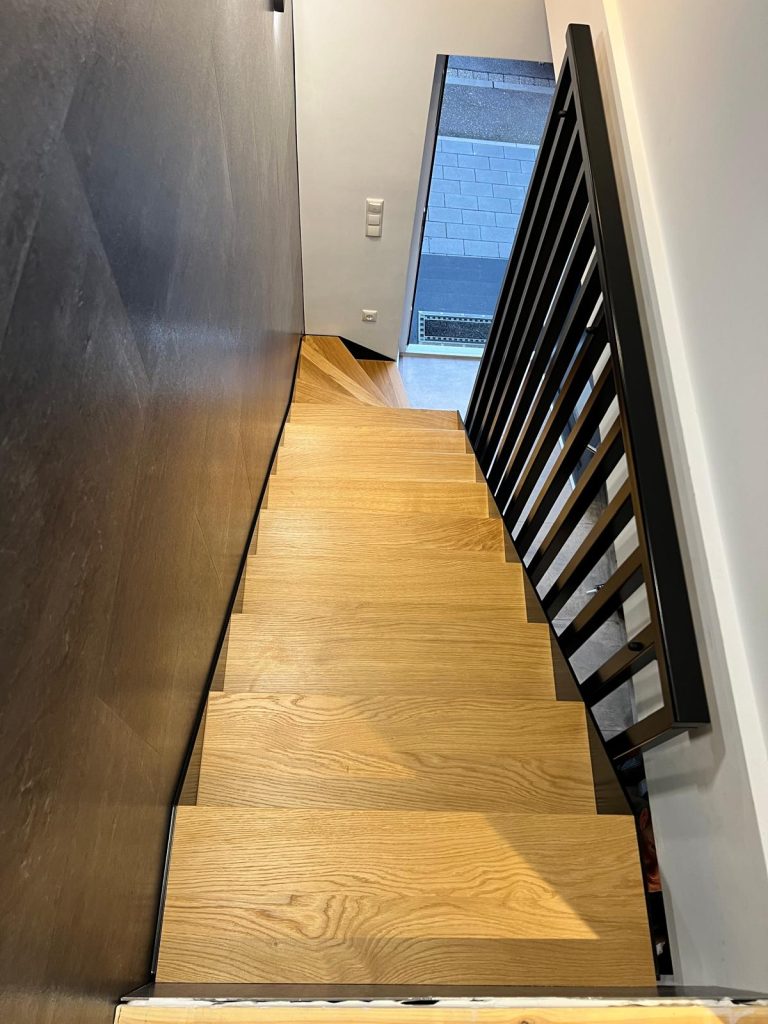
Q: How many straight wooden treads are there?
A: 9